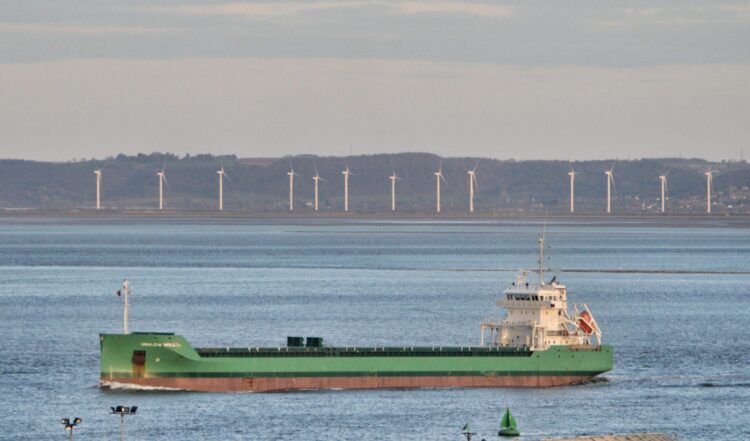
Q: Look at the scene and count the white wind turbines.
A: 13